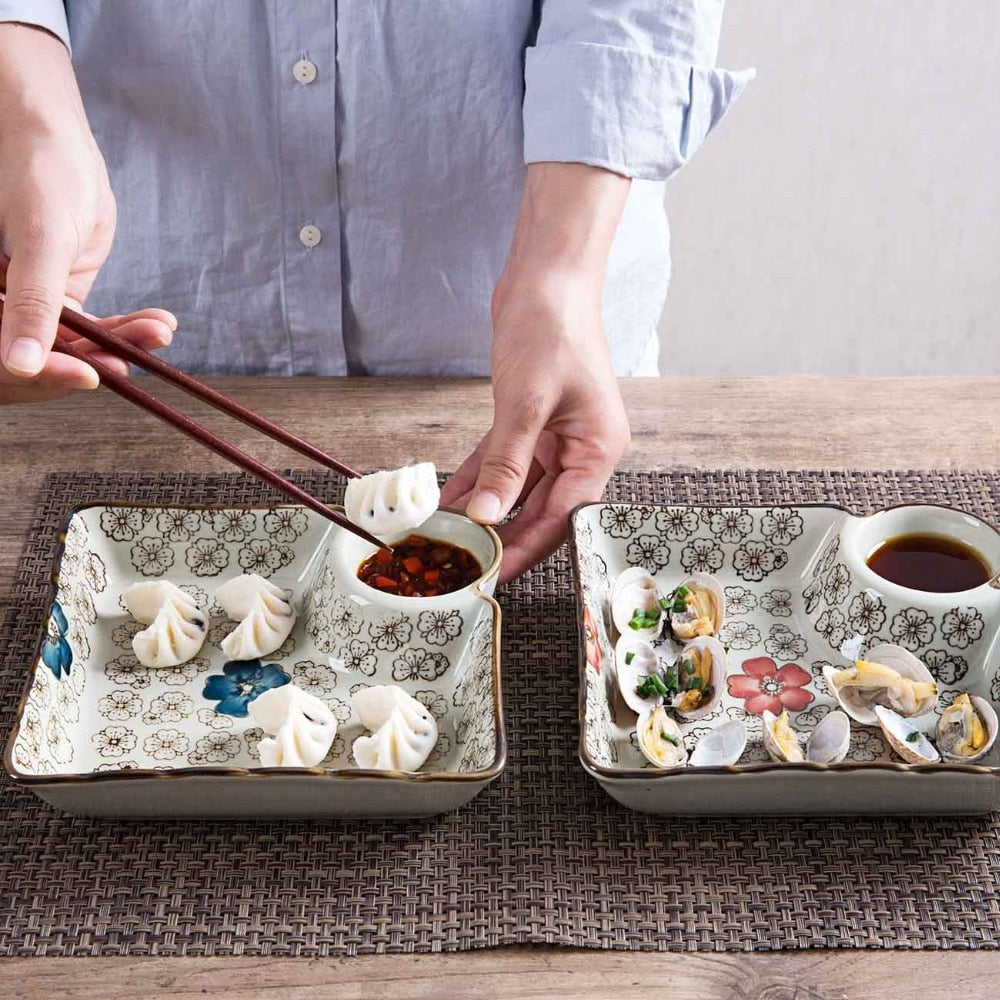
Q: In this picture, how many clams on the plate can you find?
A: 6